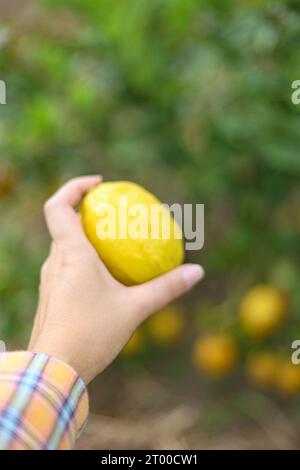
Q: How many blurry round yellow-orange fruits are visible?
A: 6